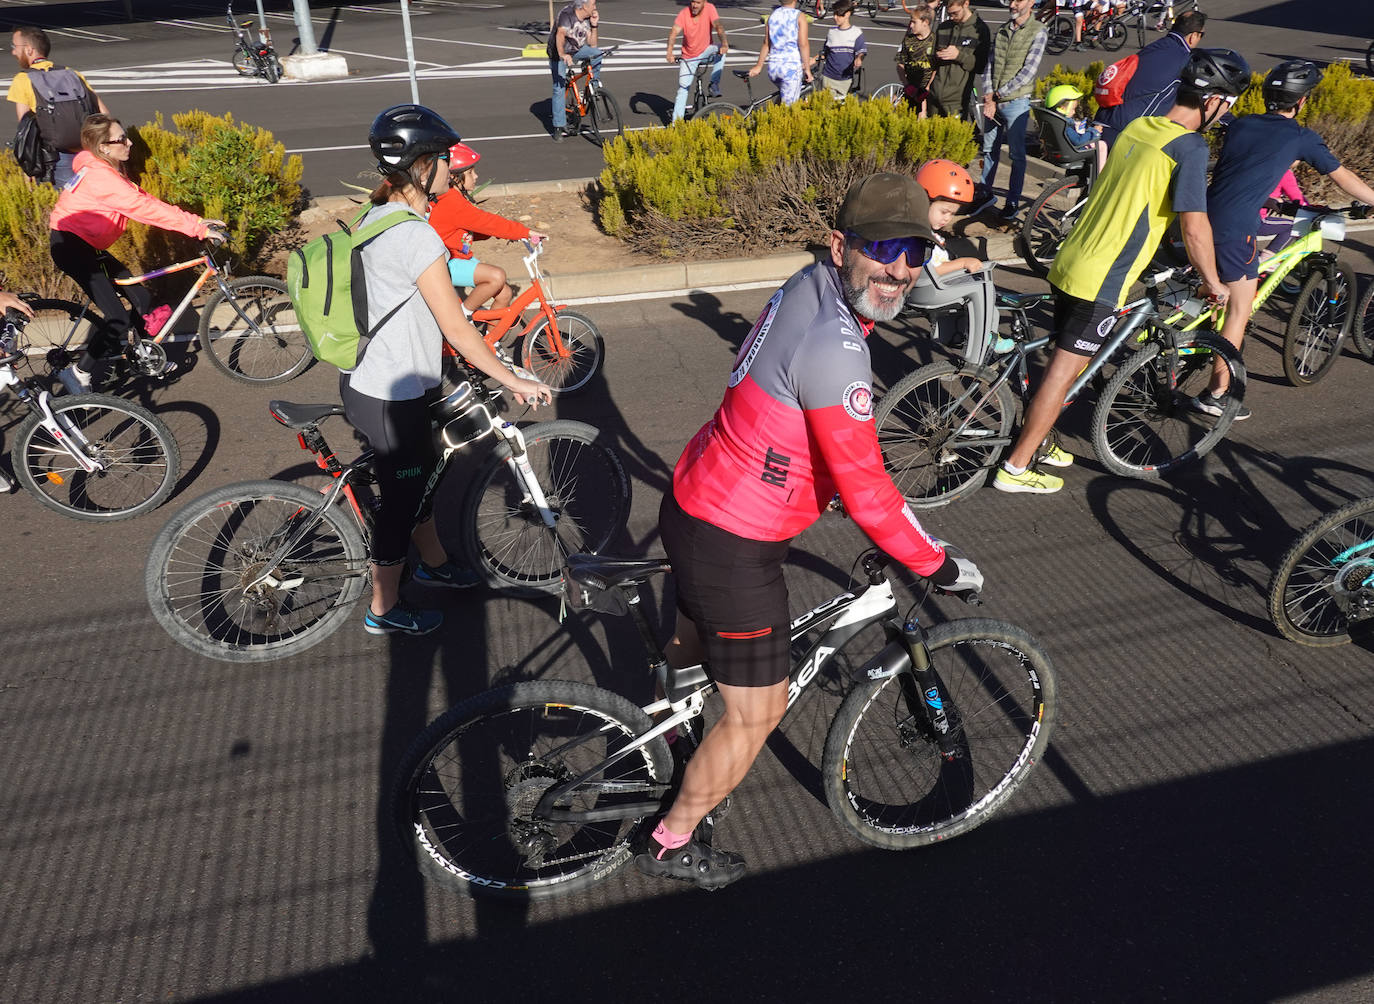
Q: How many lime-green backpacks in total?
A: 1